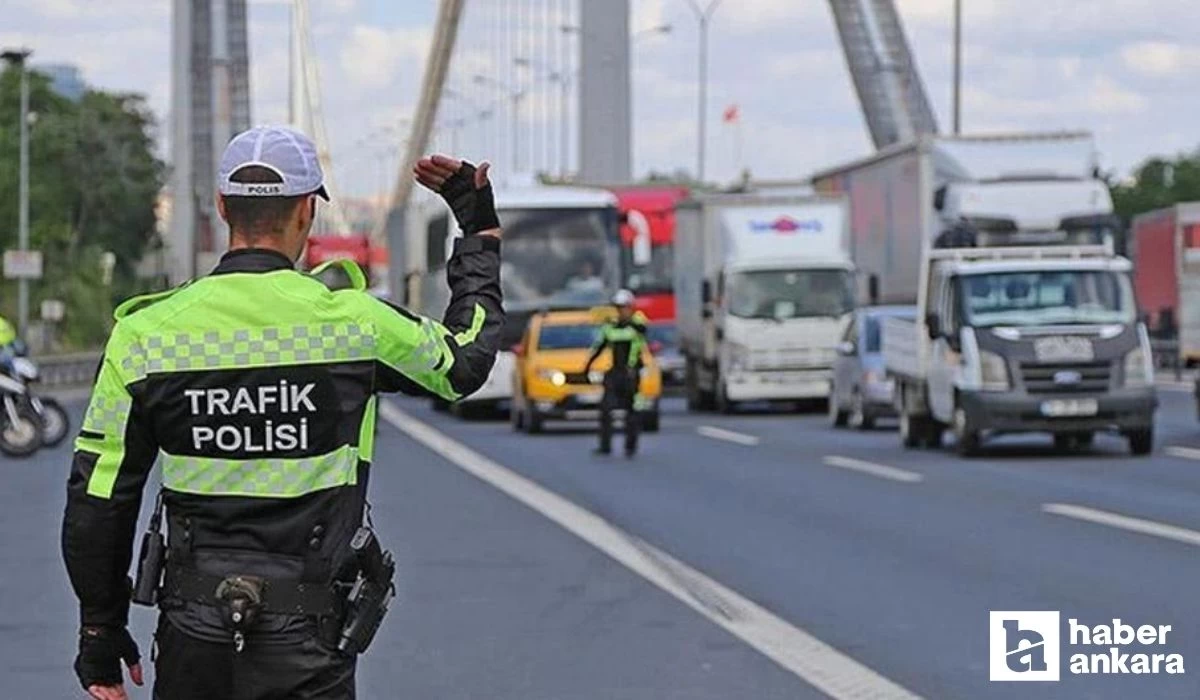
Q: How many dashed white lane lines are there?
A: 4